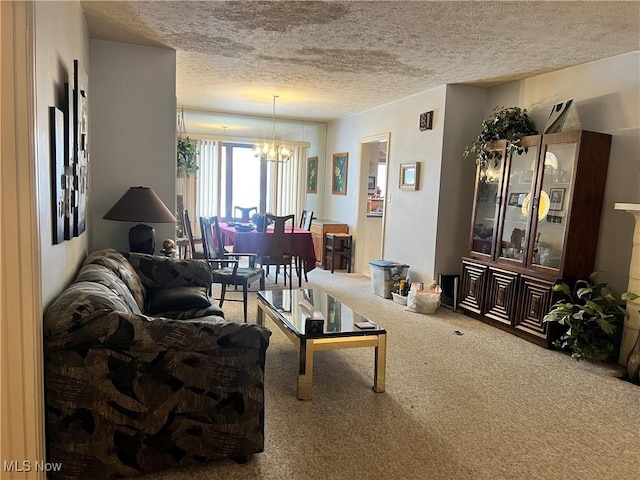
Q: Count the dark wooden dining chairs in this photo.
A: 5